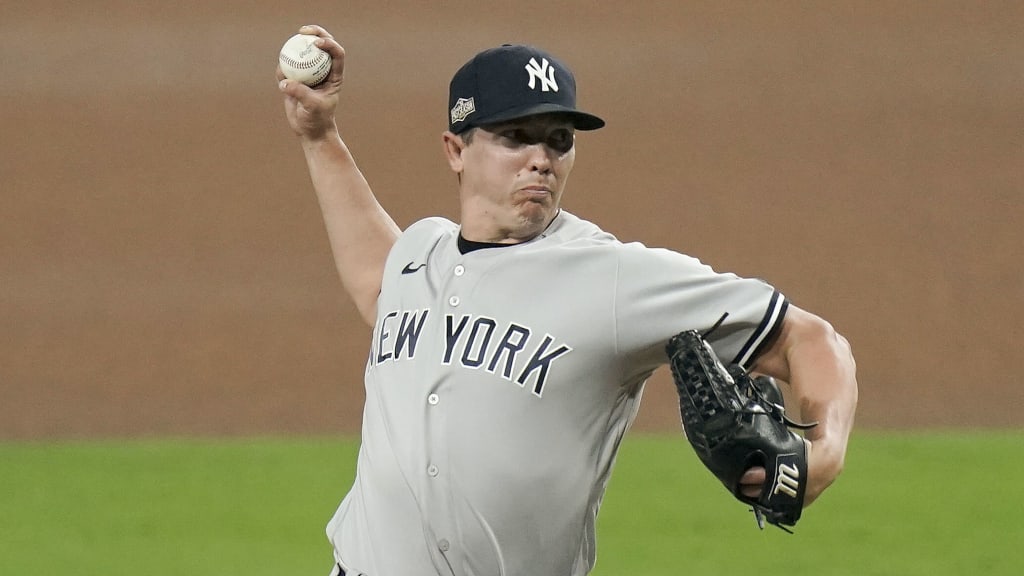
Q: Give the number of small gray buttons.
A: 5